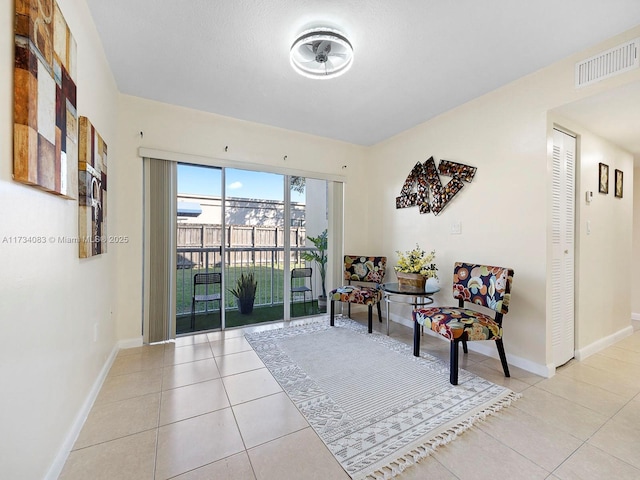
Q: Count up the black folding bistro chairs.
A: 2